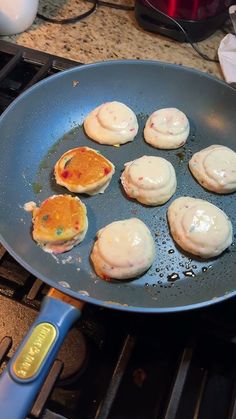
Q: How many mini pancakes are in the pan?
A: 8